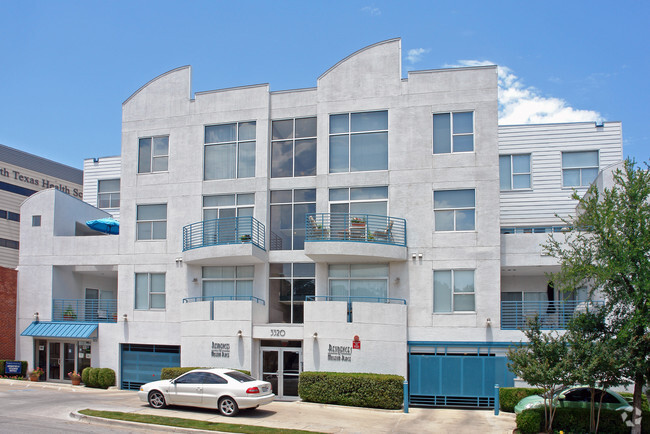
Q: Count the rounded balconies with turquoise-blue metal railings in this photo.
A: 2